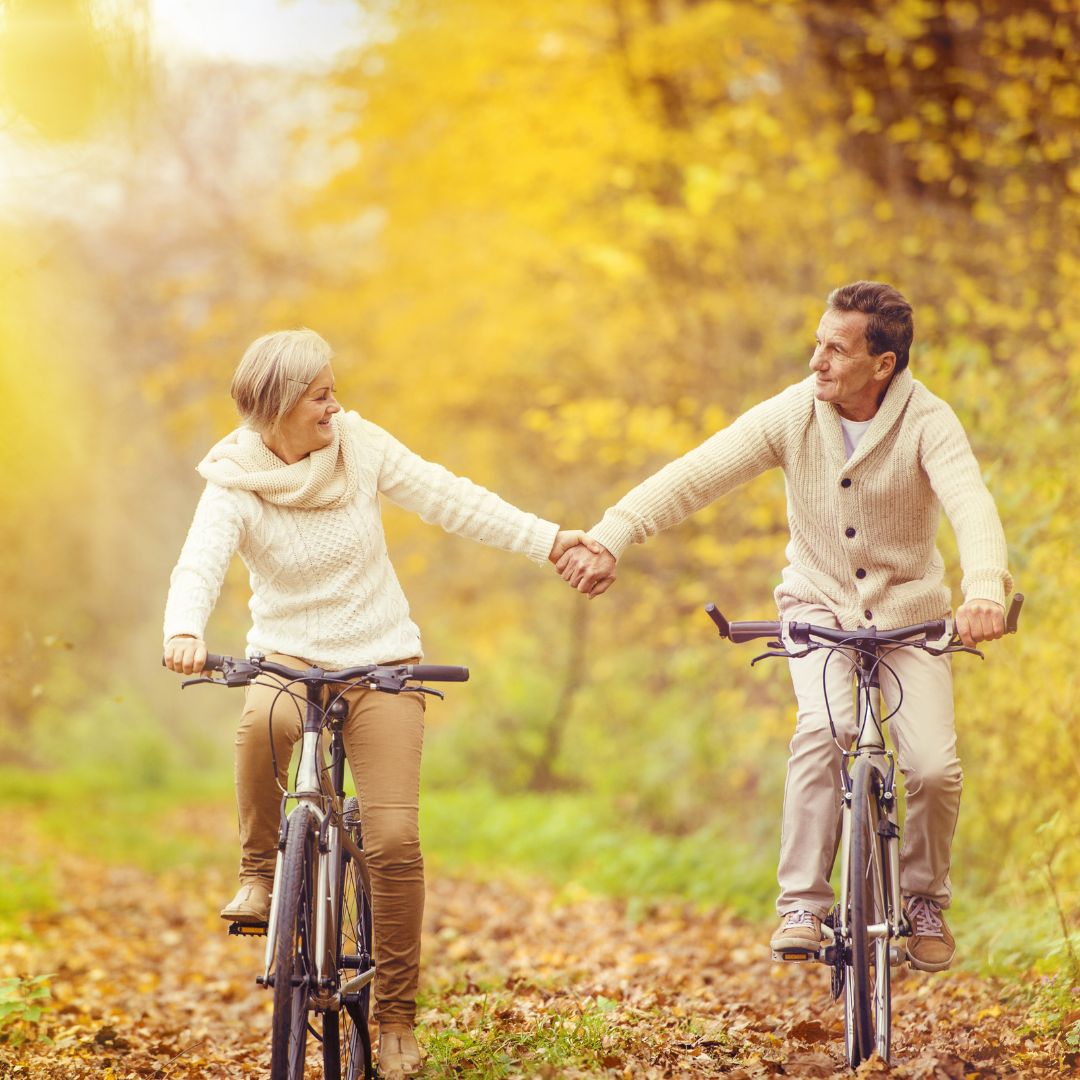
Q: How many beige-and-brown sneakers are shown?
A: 2